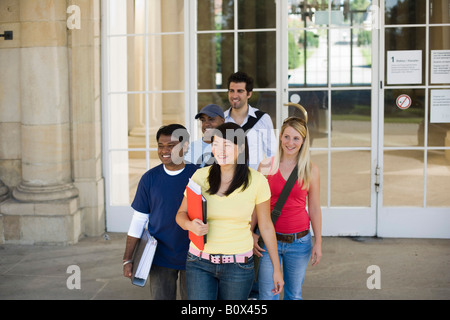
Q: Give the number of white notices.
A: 3